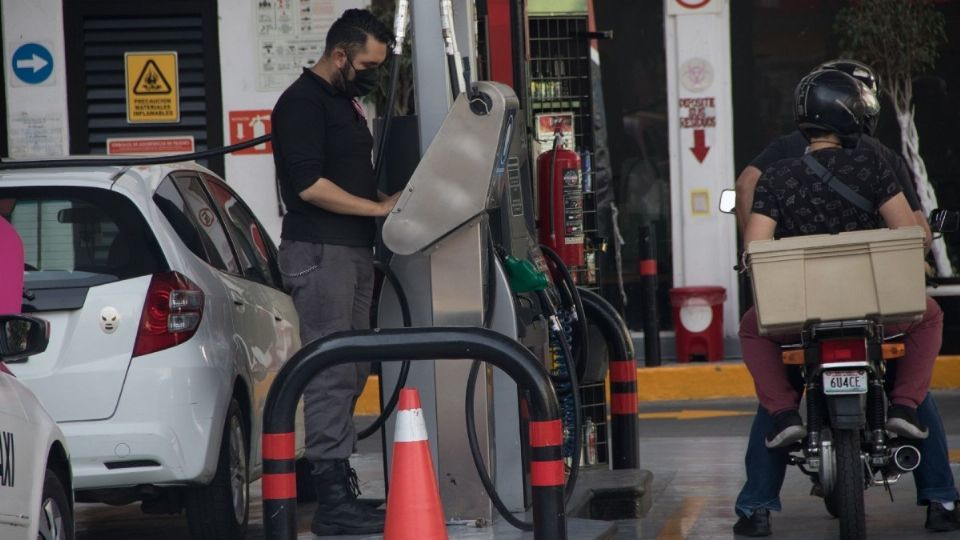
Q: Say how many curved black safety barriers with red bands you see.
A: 2